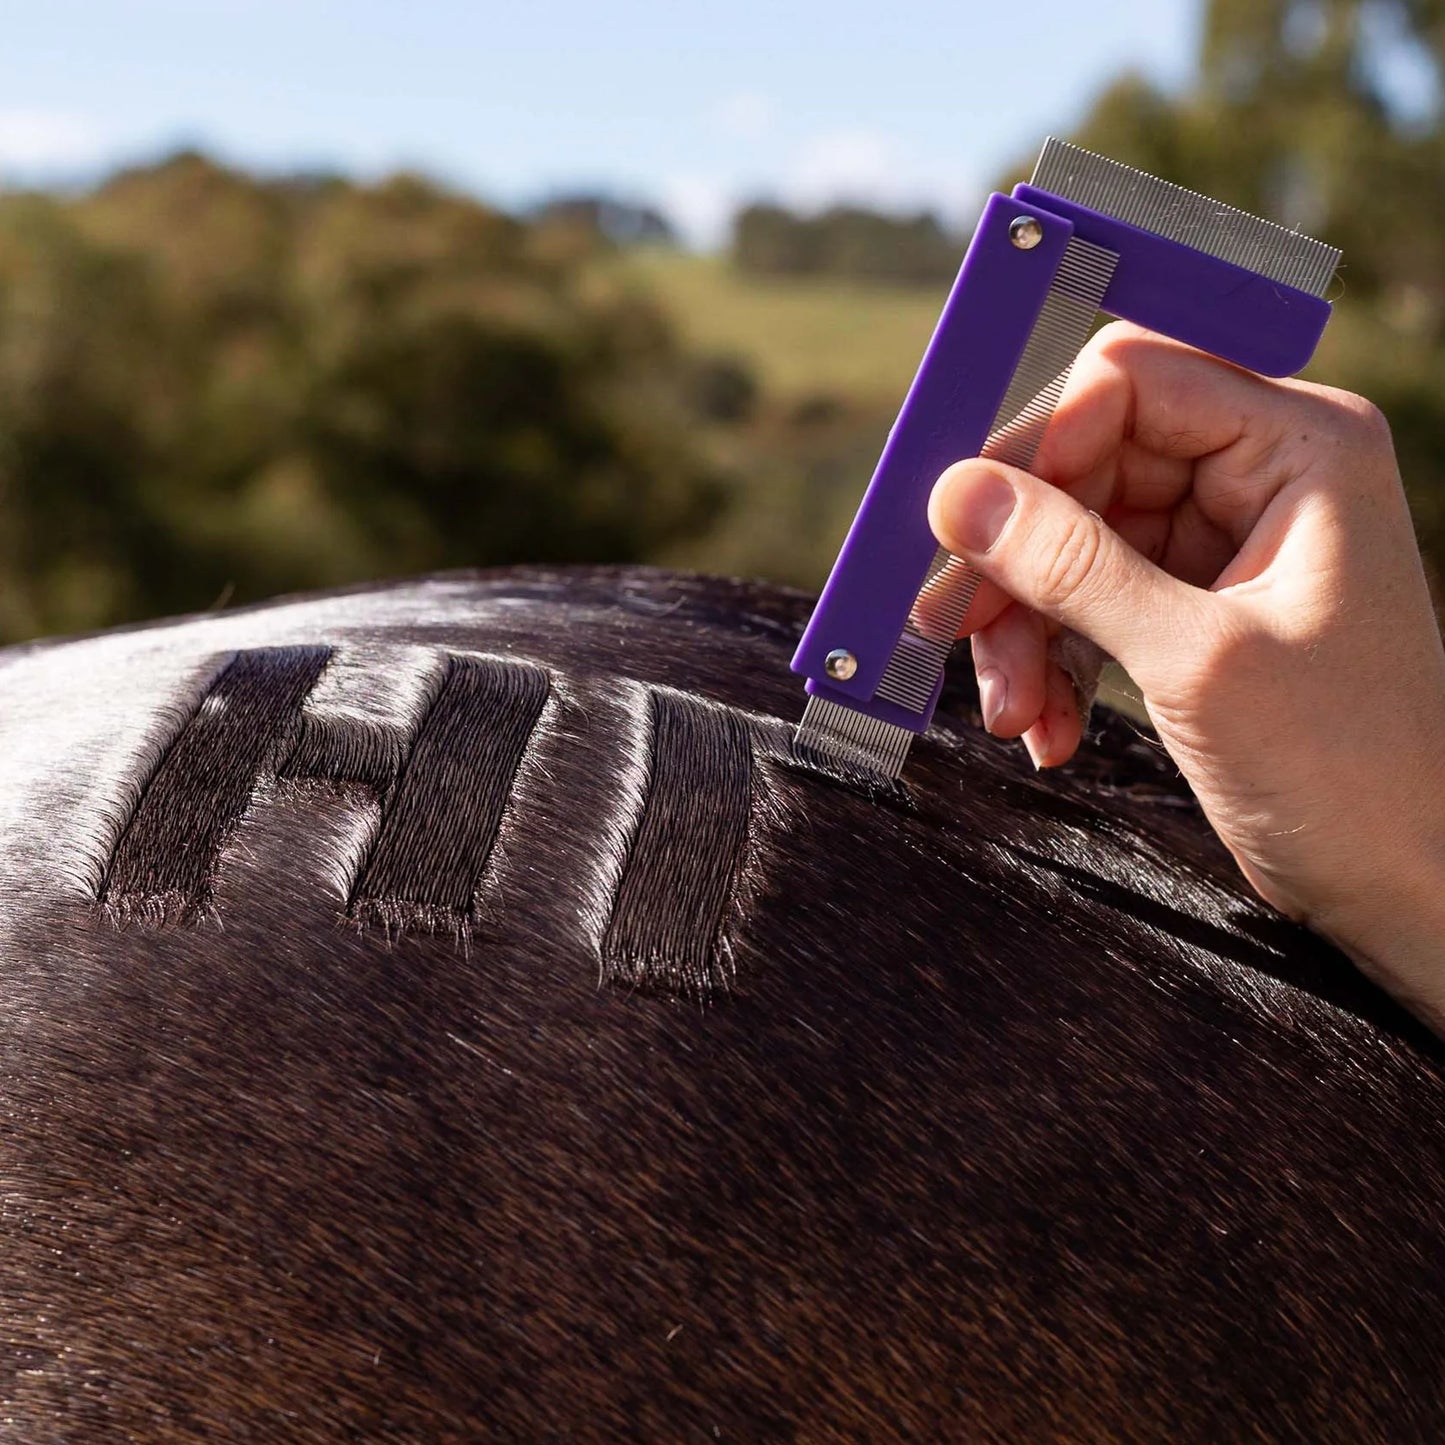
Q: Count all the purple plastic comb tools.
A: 1